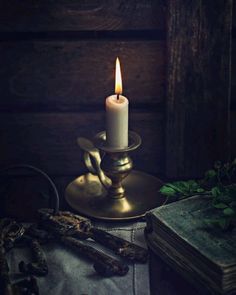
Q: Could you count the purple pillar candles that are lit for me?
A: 0